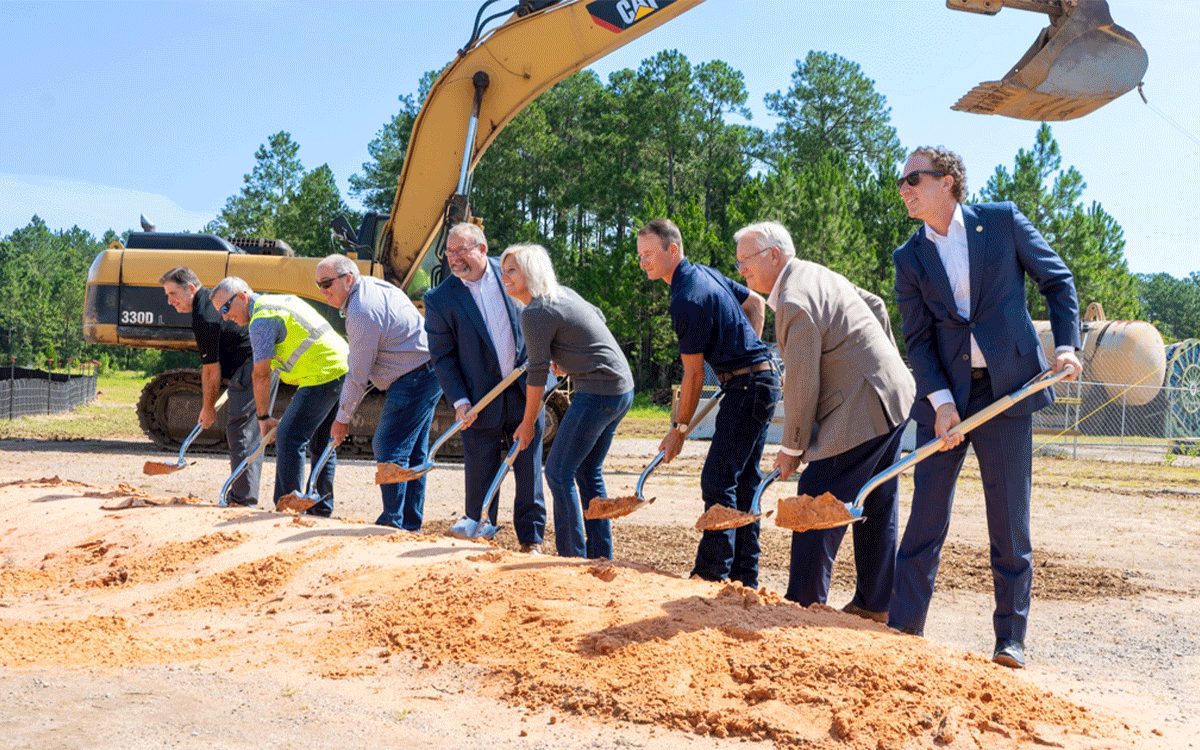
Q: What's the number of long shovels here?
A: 8